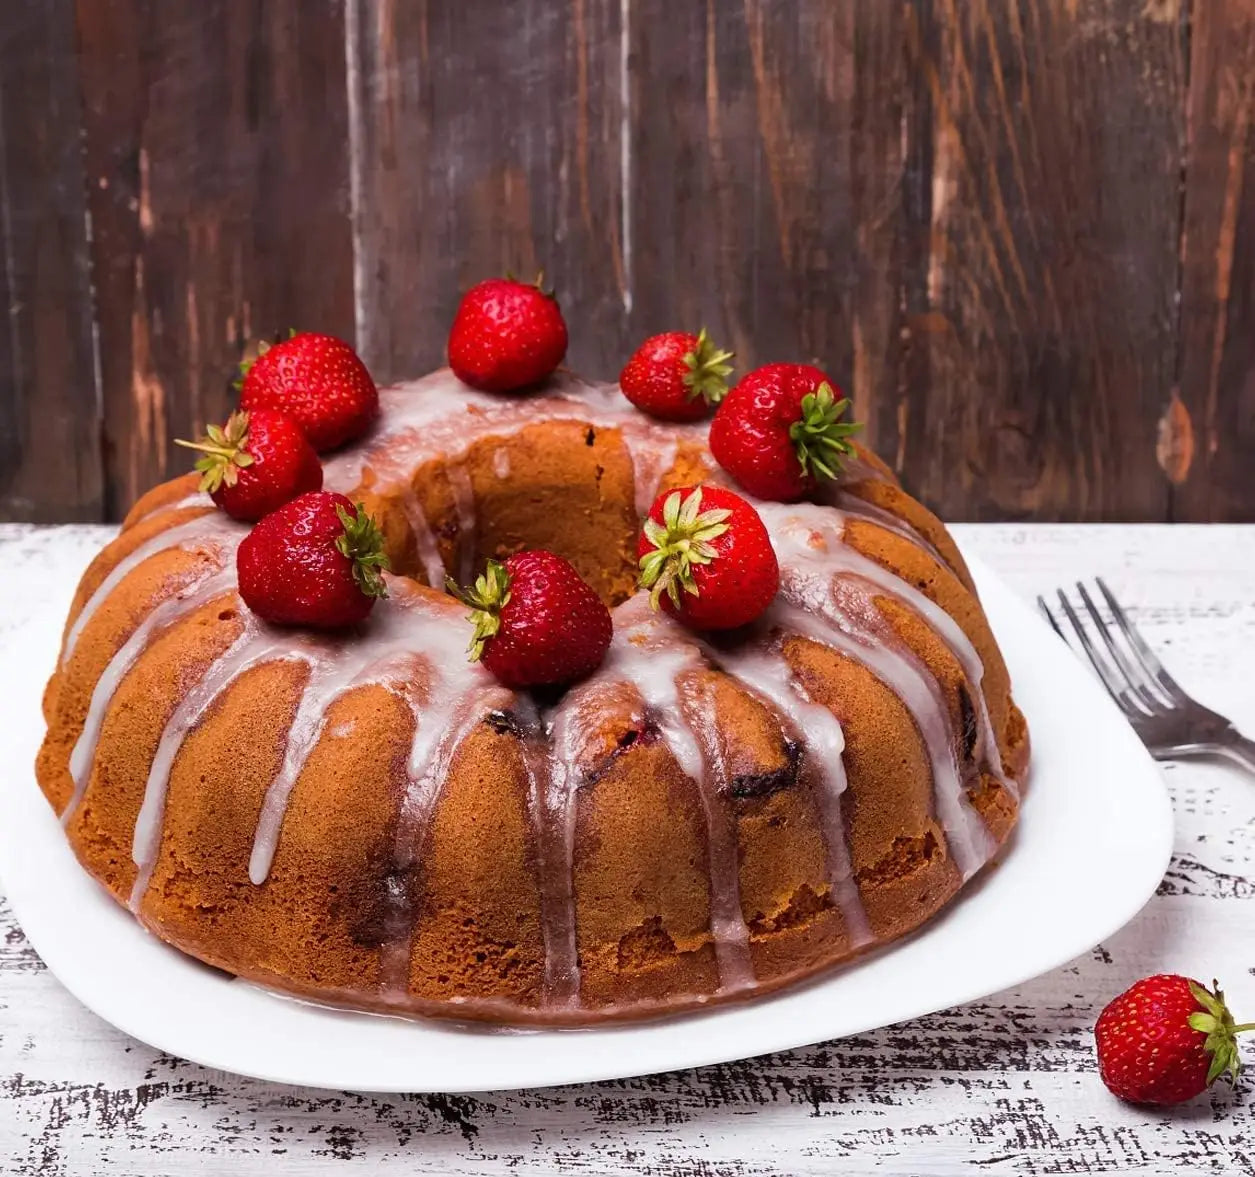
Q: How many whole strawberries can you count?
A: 9